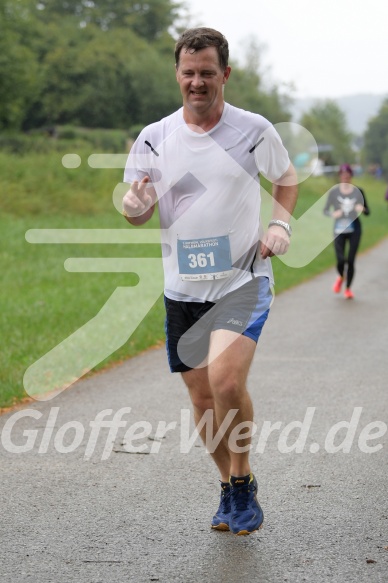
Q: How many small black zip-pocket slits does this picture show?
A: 2